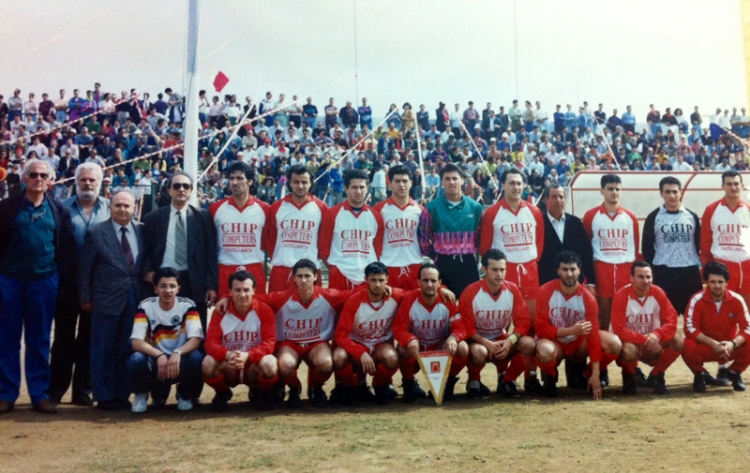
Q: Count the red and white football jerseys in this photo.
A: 14